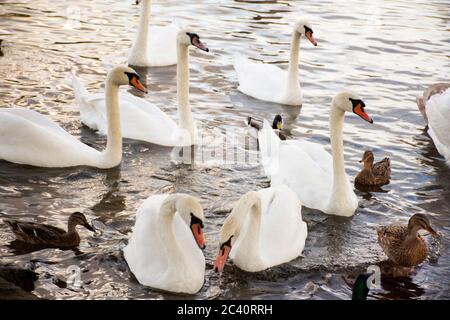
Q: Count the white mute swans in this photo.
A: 8